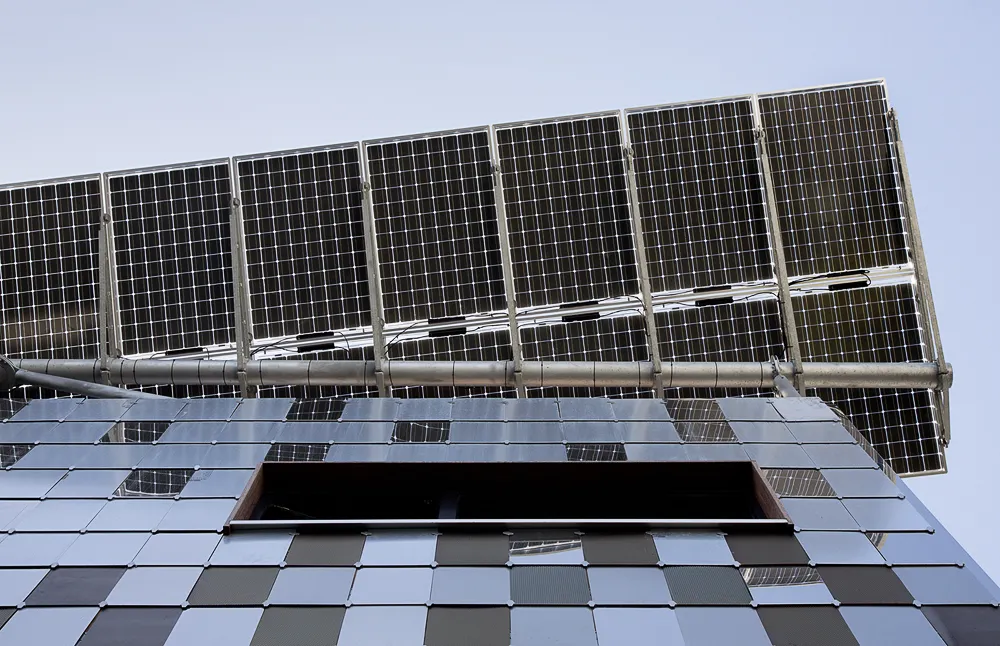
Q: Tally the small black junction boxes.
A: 11